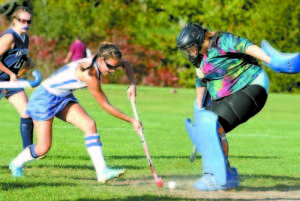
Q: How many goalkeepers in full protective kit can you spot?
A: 1